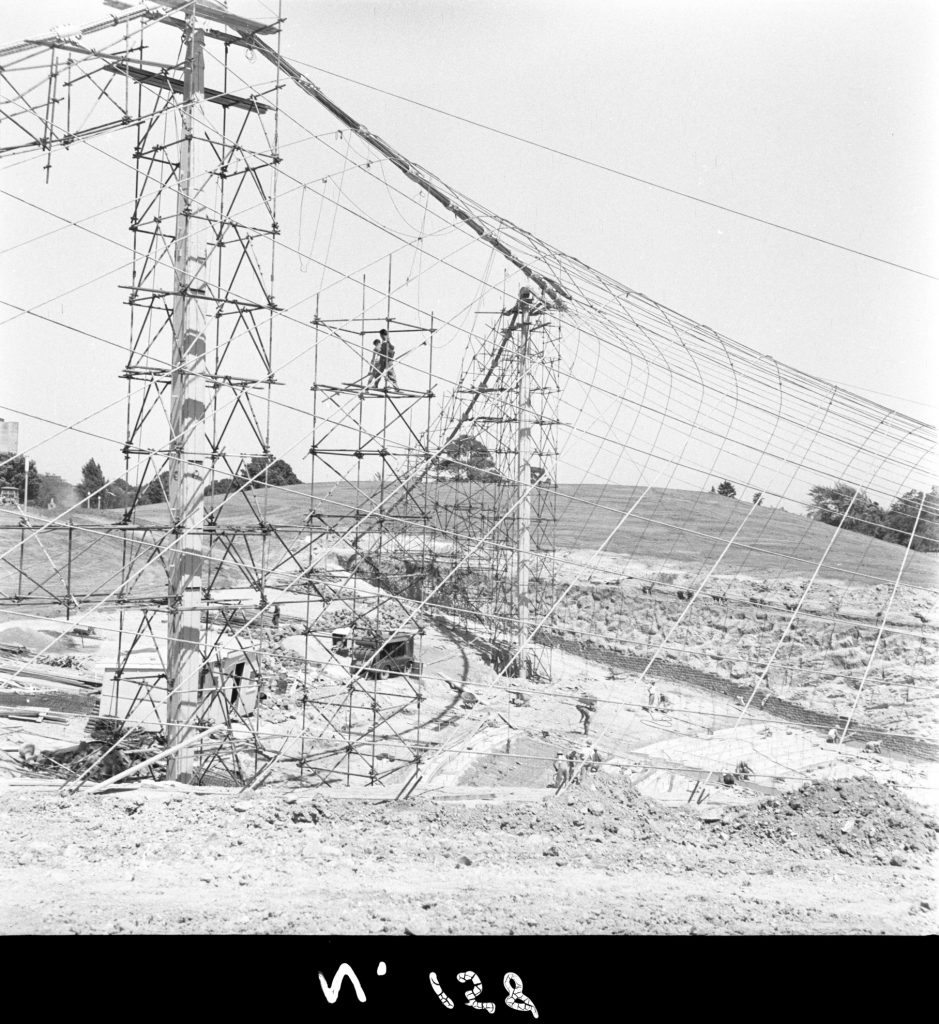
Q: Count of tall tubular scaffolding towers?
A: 3